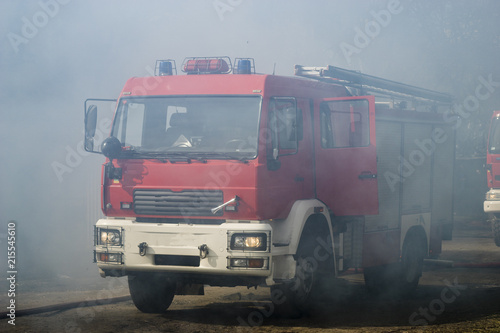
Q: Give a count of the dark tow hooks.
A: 2